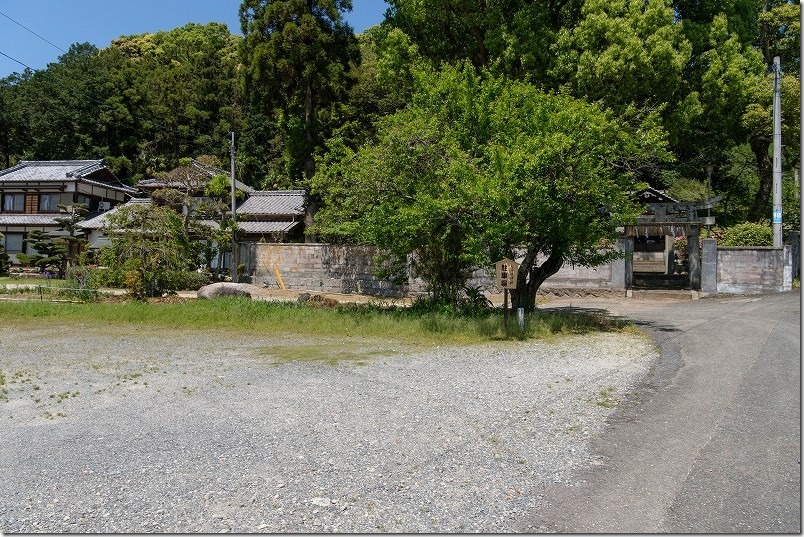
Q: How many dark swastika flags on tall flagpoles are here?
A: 0